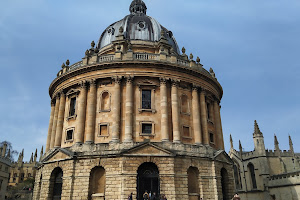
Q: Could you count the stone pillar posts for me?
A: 12